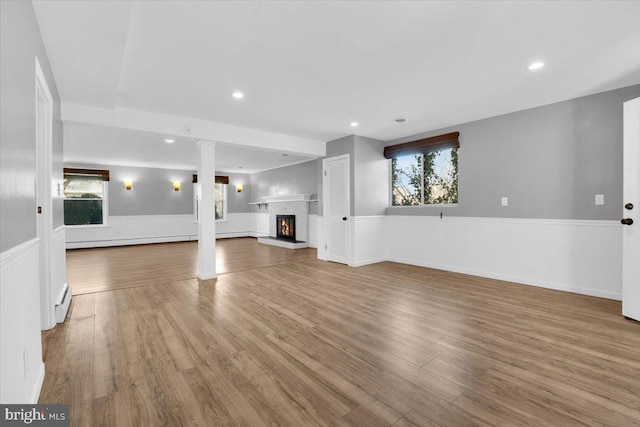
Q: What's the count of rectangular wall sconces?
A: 3